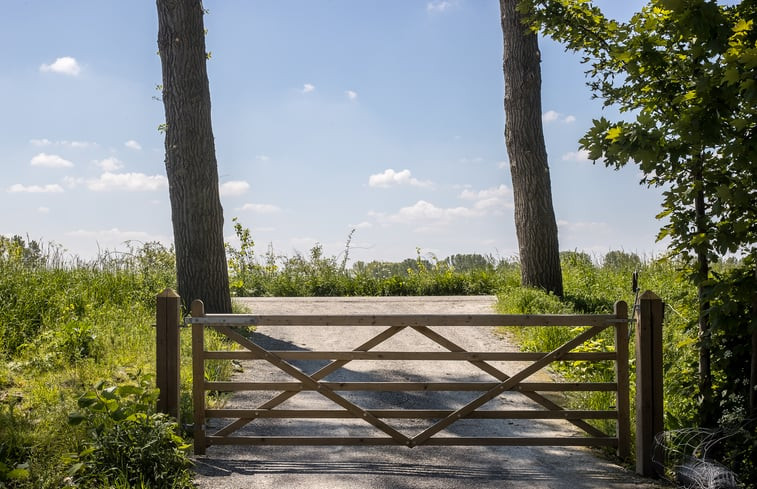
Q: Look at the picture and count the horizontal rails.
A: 5